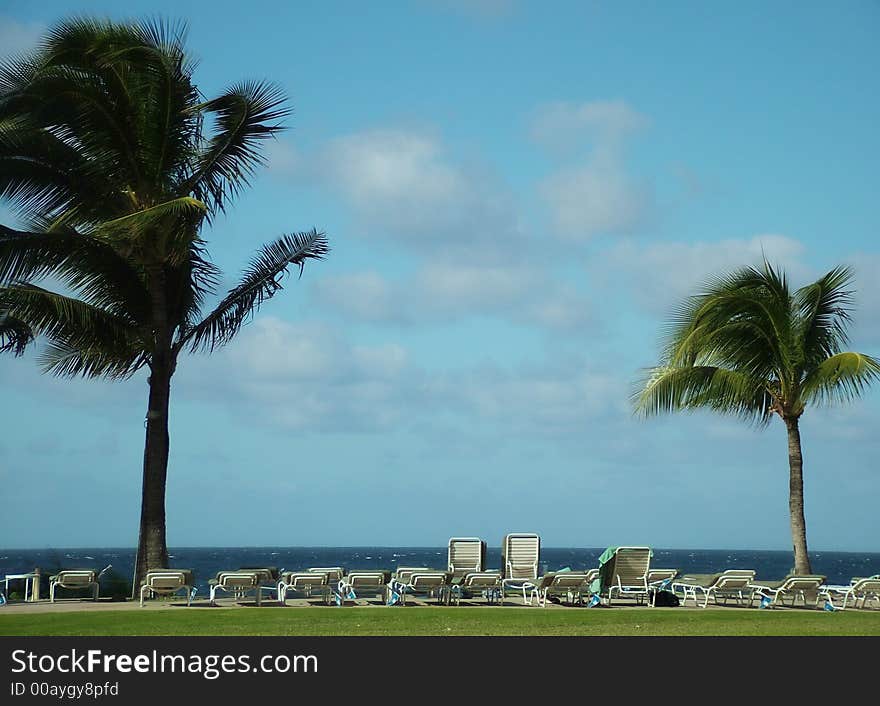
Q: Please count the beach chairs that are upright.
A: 3